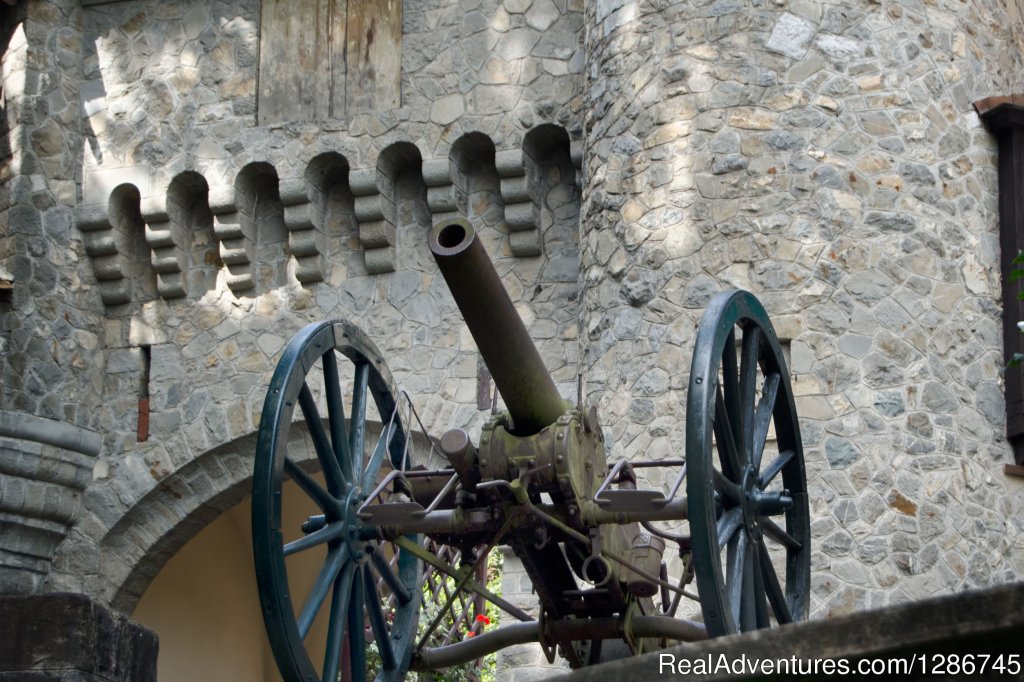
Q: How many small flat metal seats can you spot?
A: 2